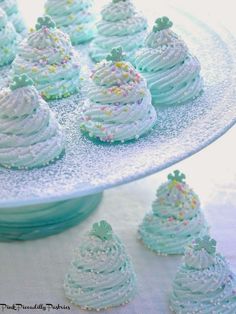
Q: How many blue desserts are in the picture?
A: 11